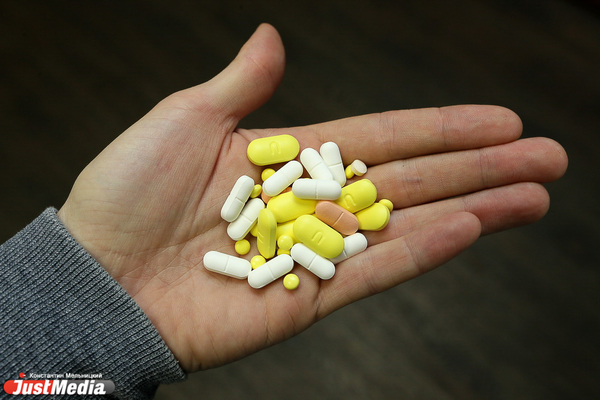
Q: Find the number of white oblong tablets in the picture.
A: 10